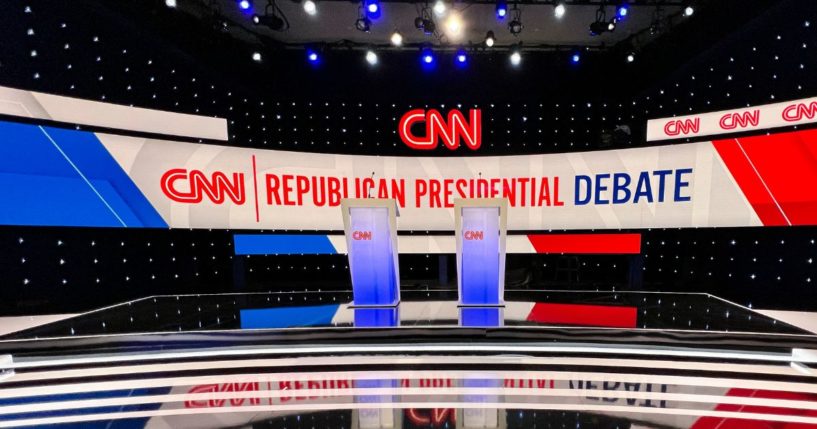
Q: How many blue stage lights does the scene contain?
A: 8